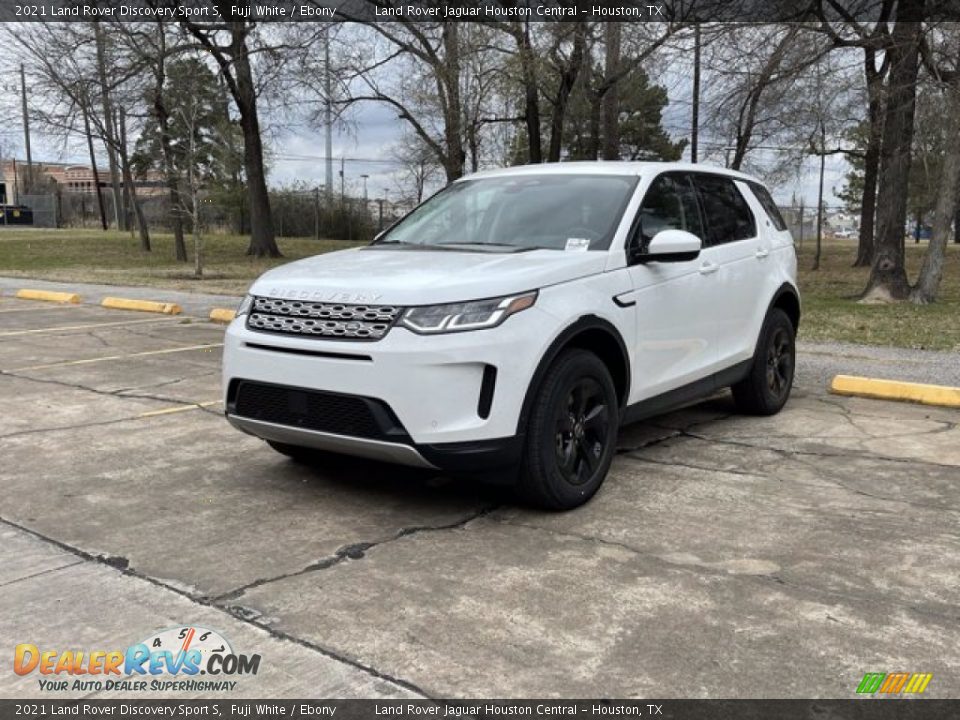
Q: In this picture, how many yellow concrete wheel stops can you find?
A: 4